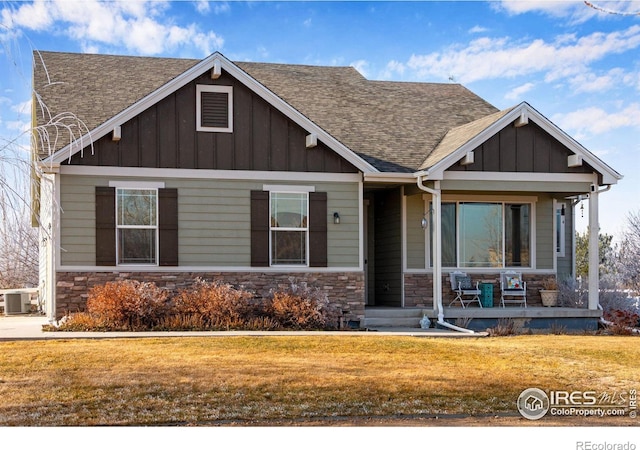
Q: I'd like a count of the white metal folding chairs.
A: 2